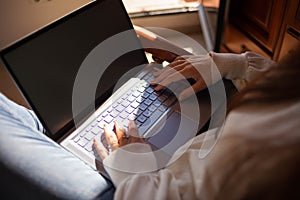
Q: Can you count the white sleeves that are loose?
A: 2